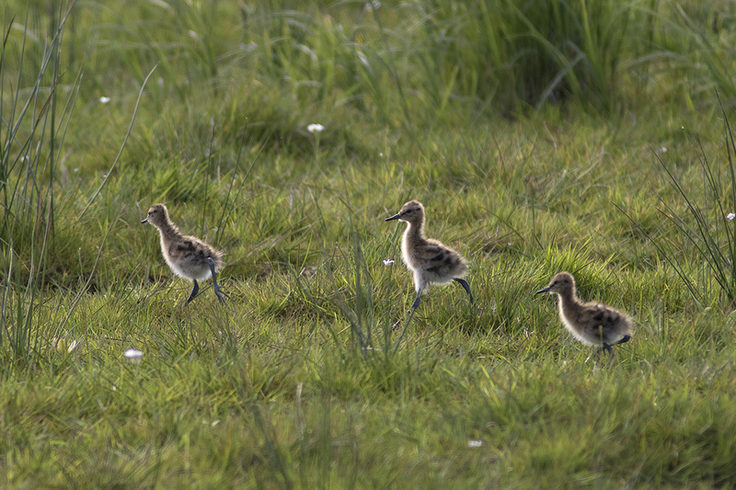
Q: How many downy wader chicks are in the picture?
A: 3